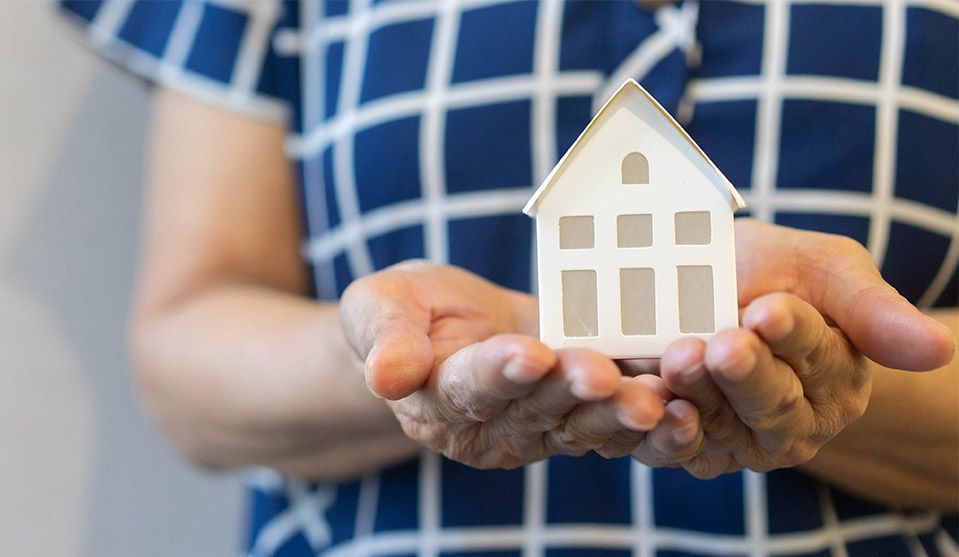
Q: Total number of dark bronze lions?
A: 0